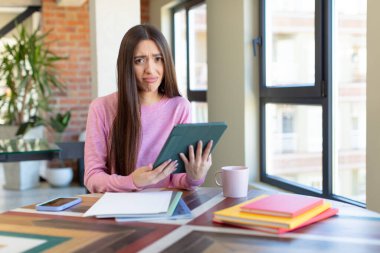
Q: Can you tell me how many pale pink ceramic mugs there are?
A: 1